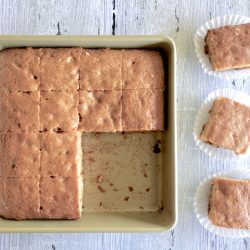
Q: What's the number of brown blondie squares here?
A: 15